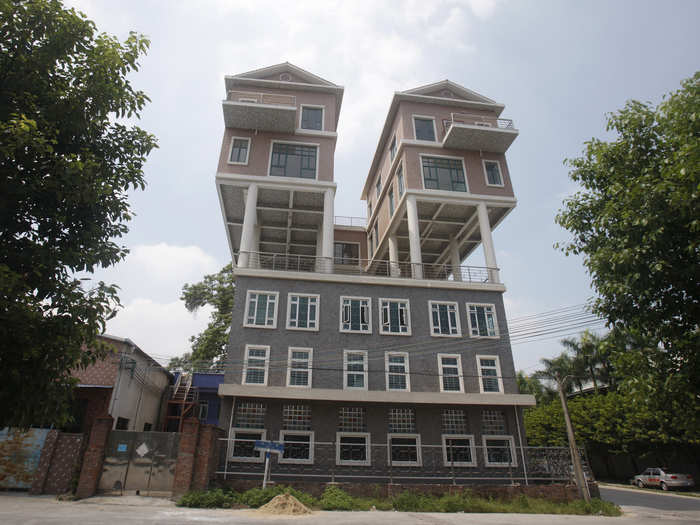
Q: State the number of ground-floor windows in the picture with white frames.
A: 6